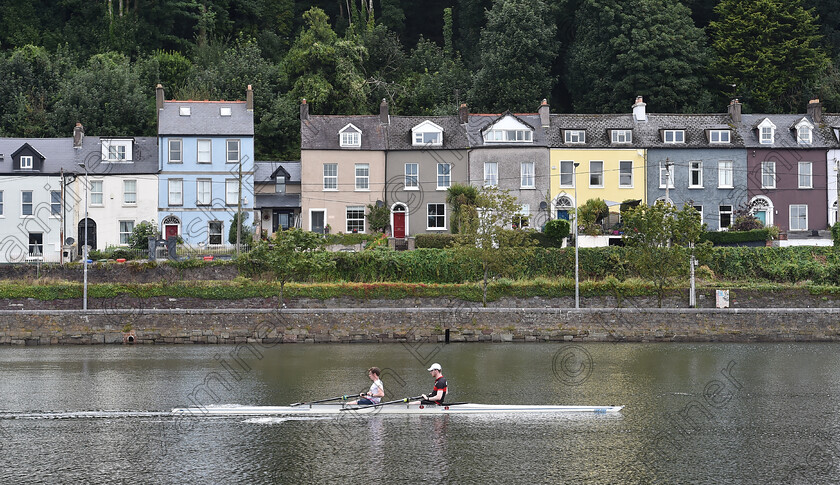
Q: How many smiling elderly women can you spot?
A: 0